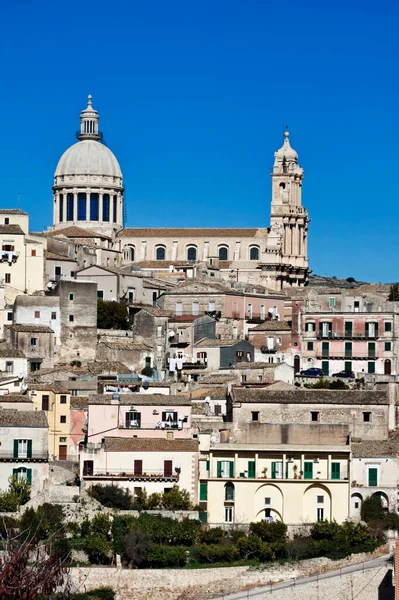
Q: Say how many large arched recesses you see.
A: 2